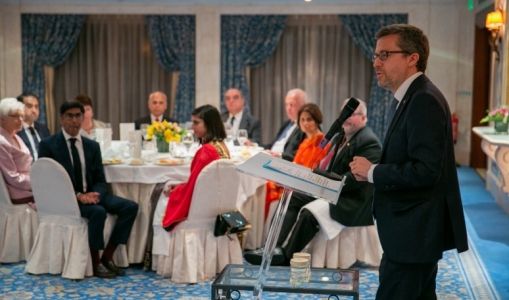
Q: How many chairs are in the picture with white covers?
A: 4